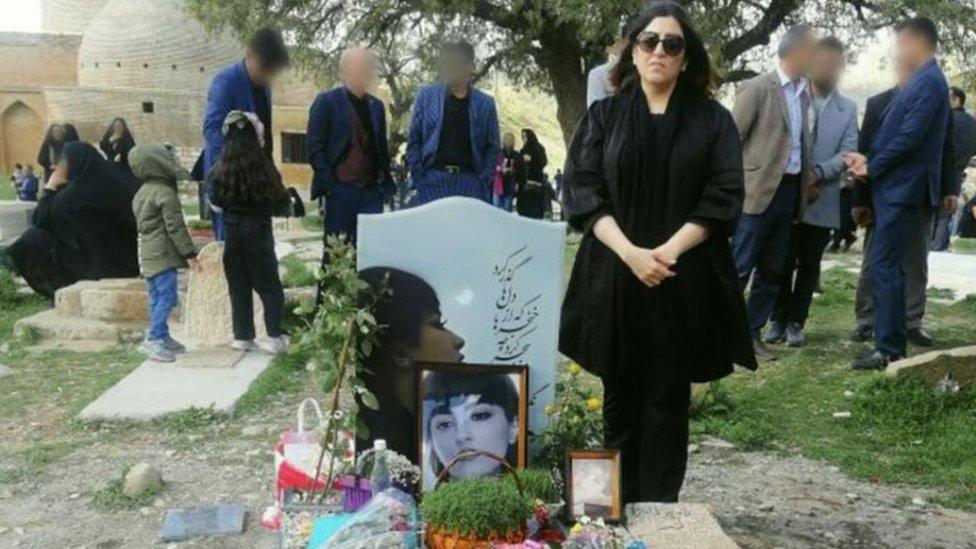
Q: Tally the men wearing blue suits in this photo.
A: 4